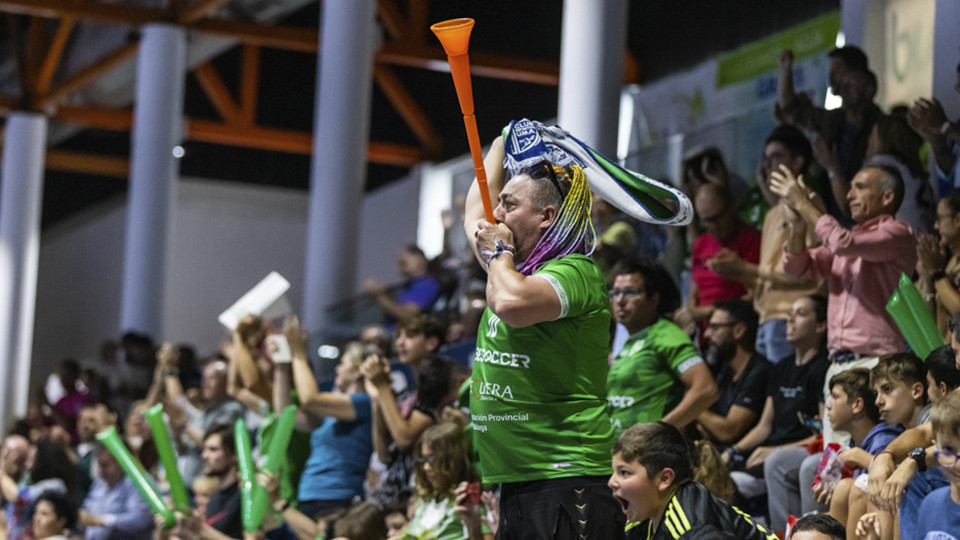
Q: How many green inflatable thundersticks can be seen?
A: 6